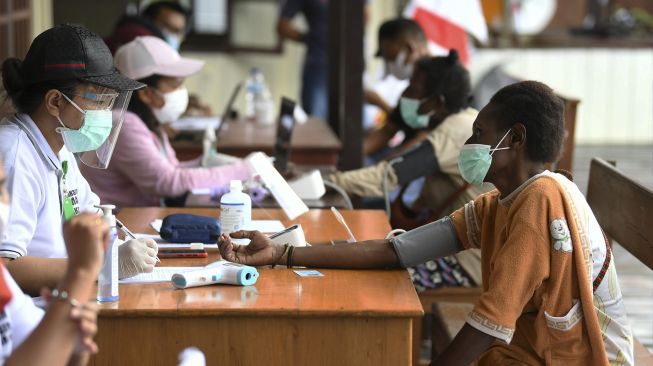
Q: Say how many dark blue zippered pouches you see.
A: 1